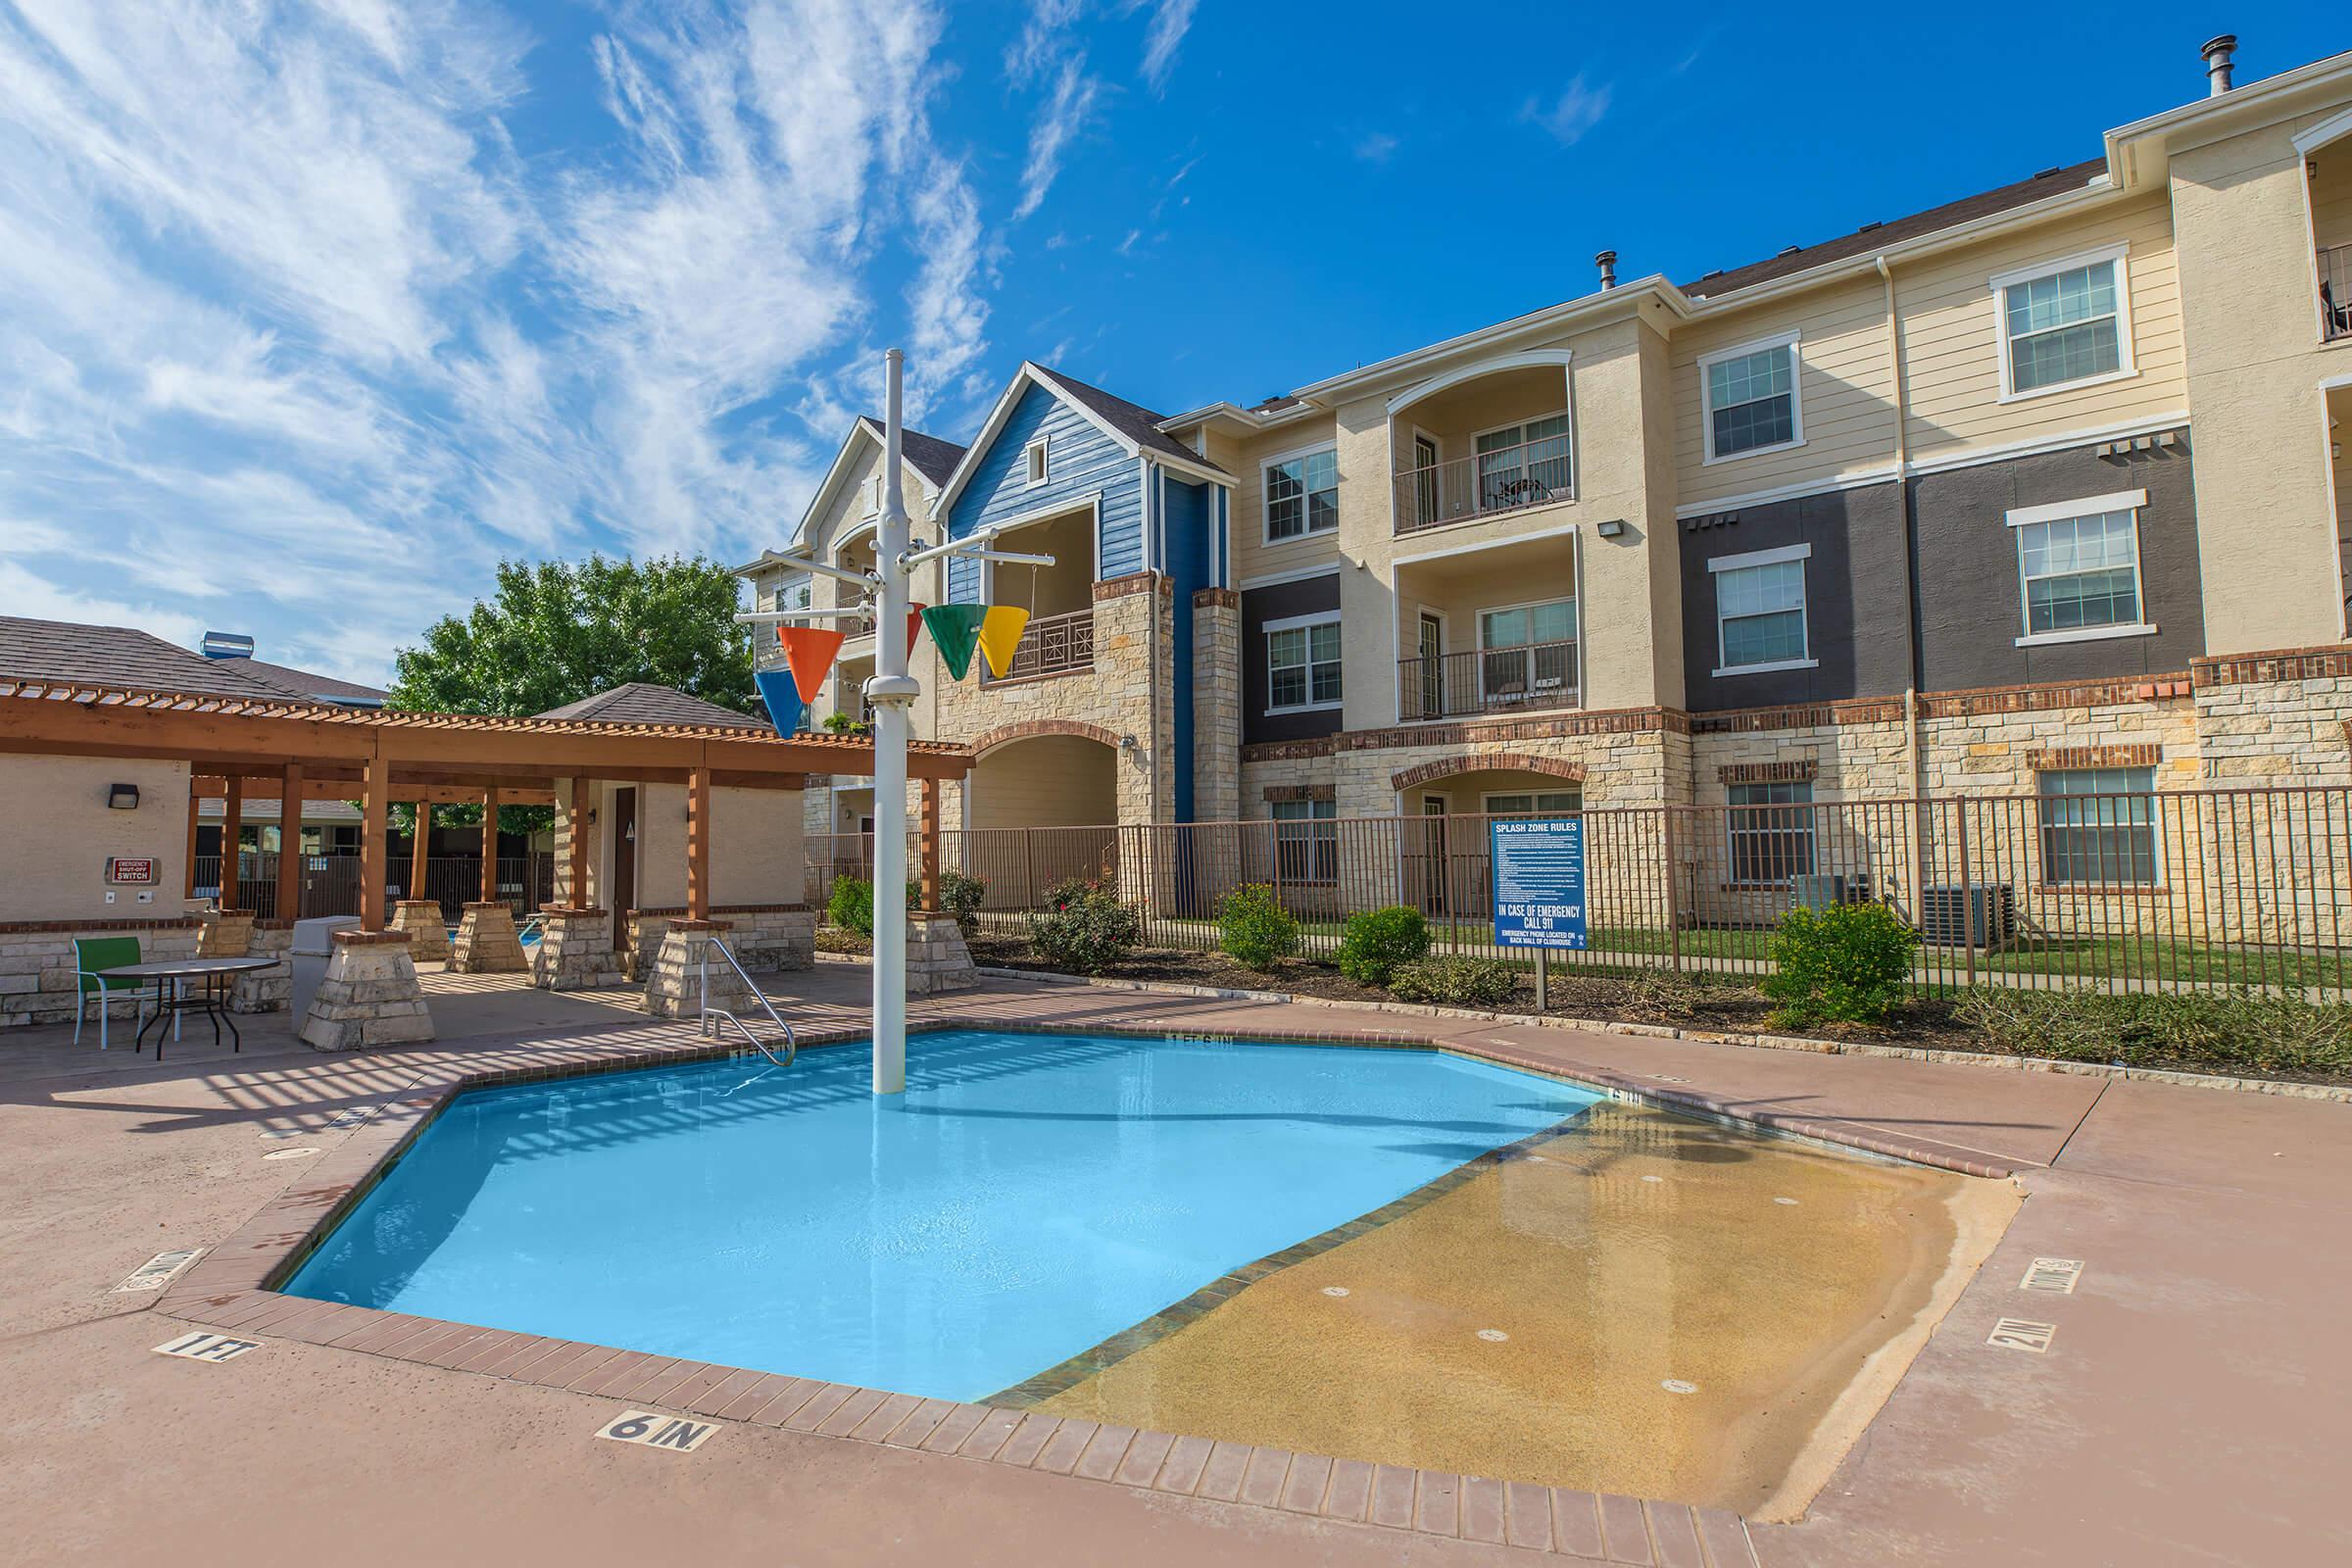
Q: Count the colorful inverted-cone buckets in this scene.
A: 5